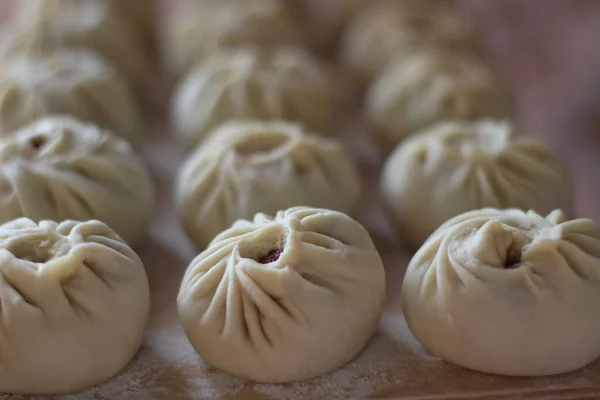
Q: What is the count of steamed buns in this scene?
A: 12